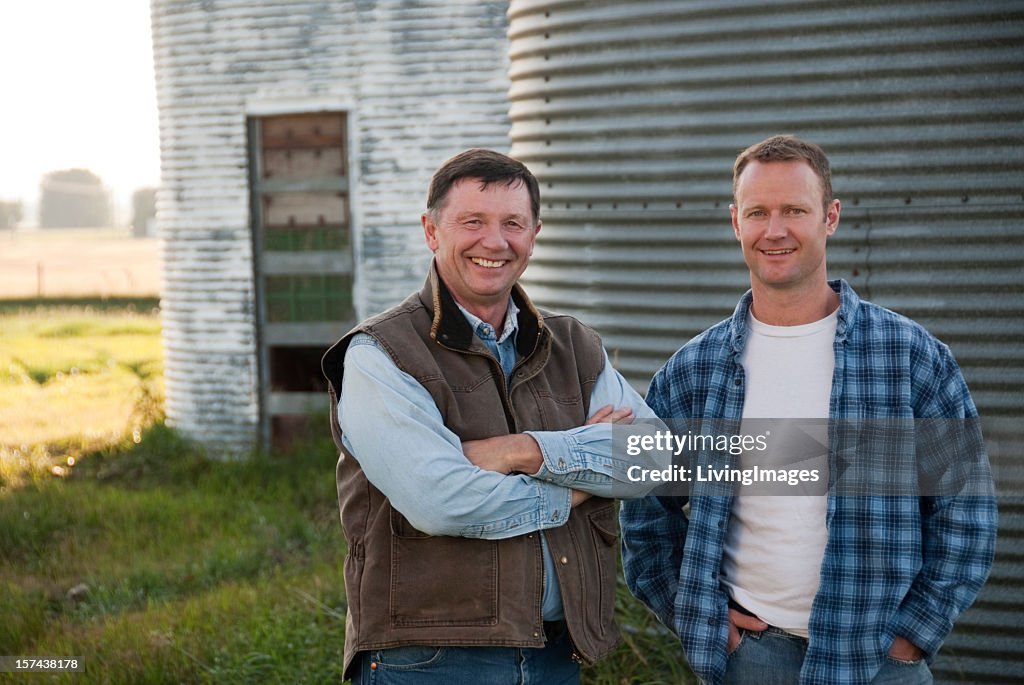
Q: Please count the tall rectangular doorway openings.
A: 1